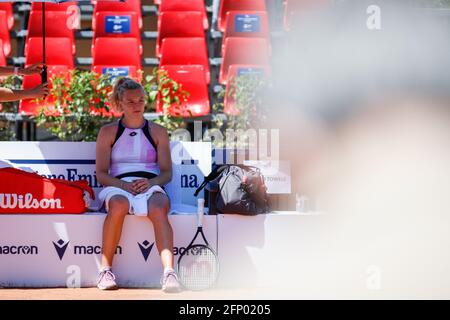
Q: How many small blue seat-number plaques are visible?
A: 4